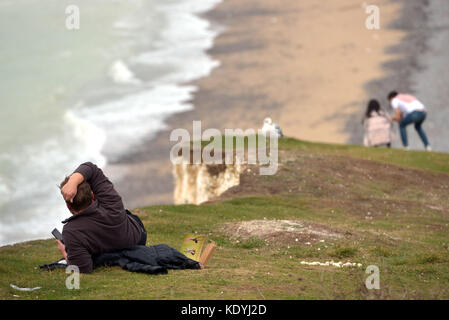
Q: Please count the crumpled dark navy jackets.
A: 1